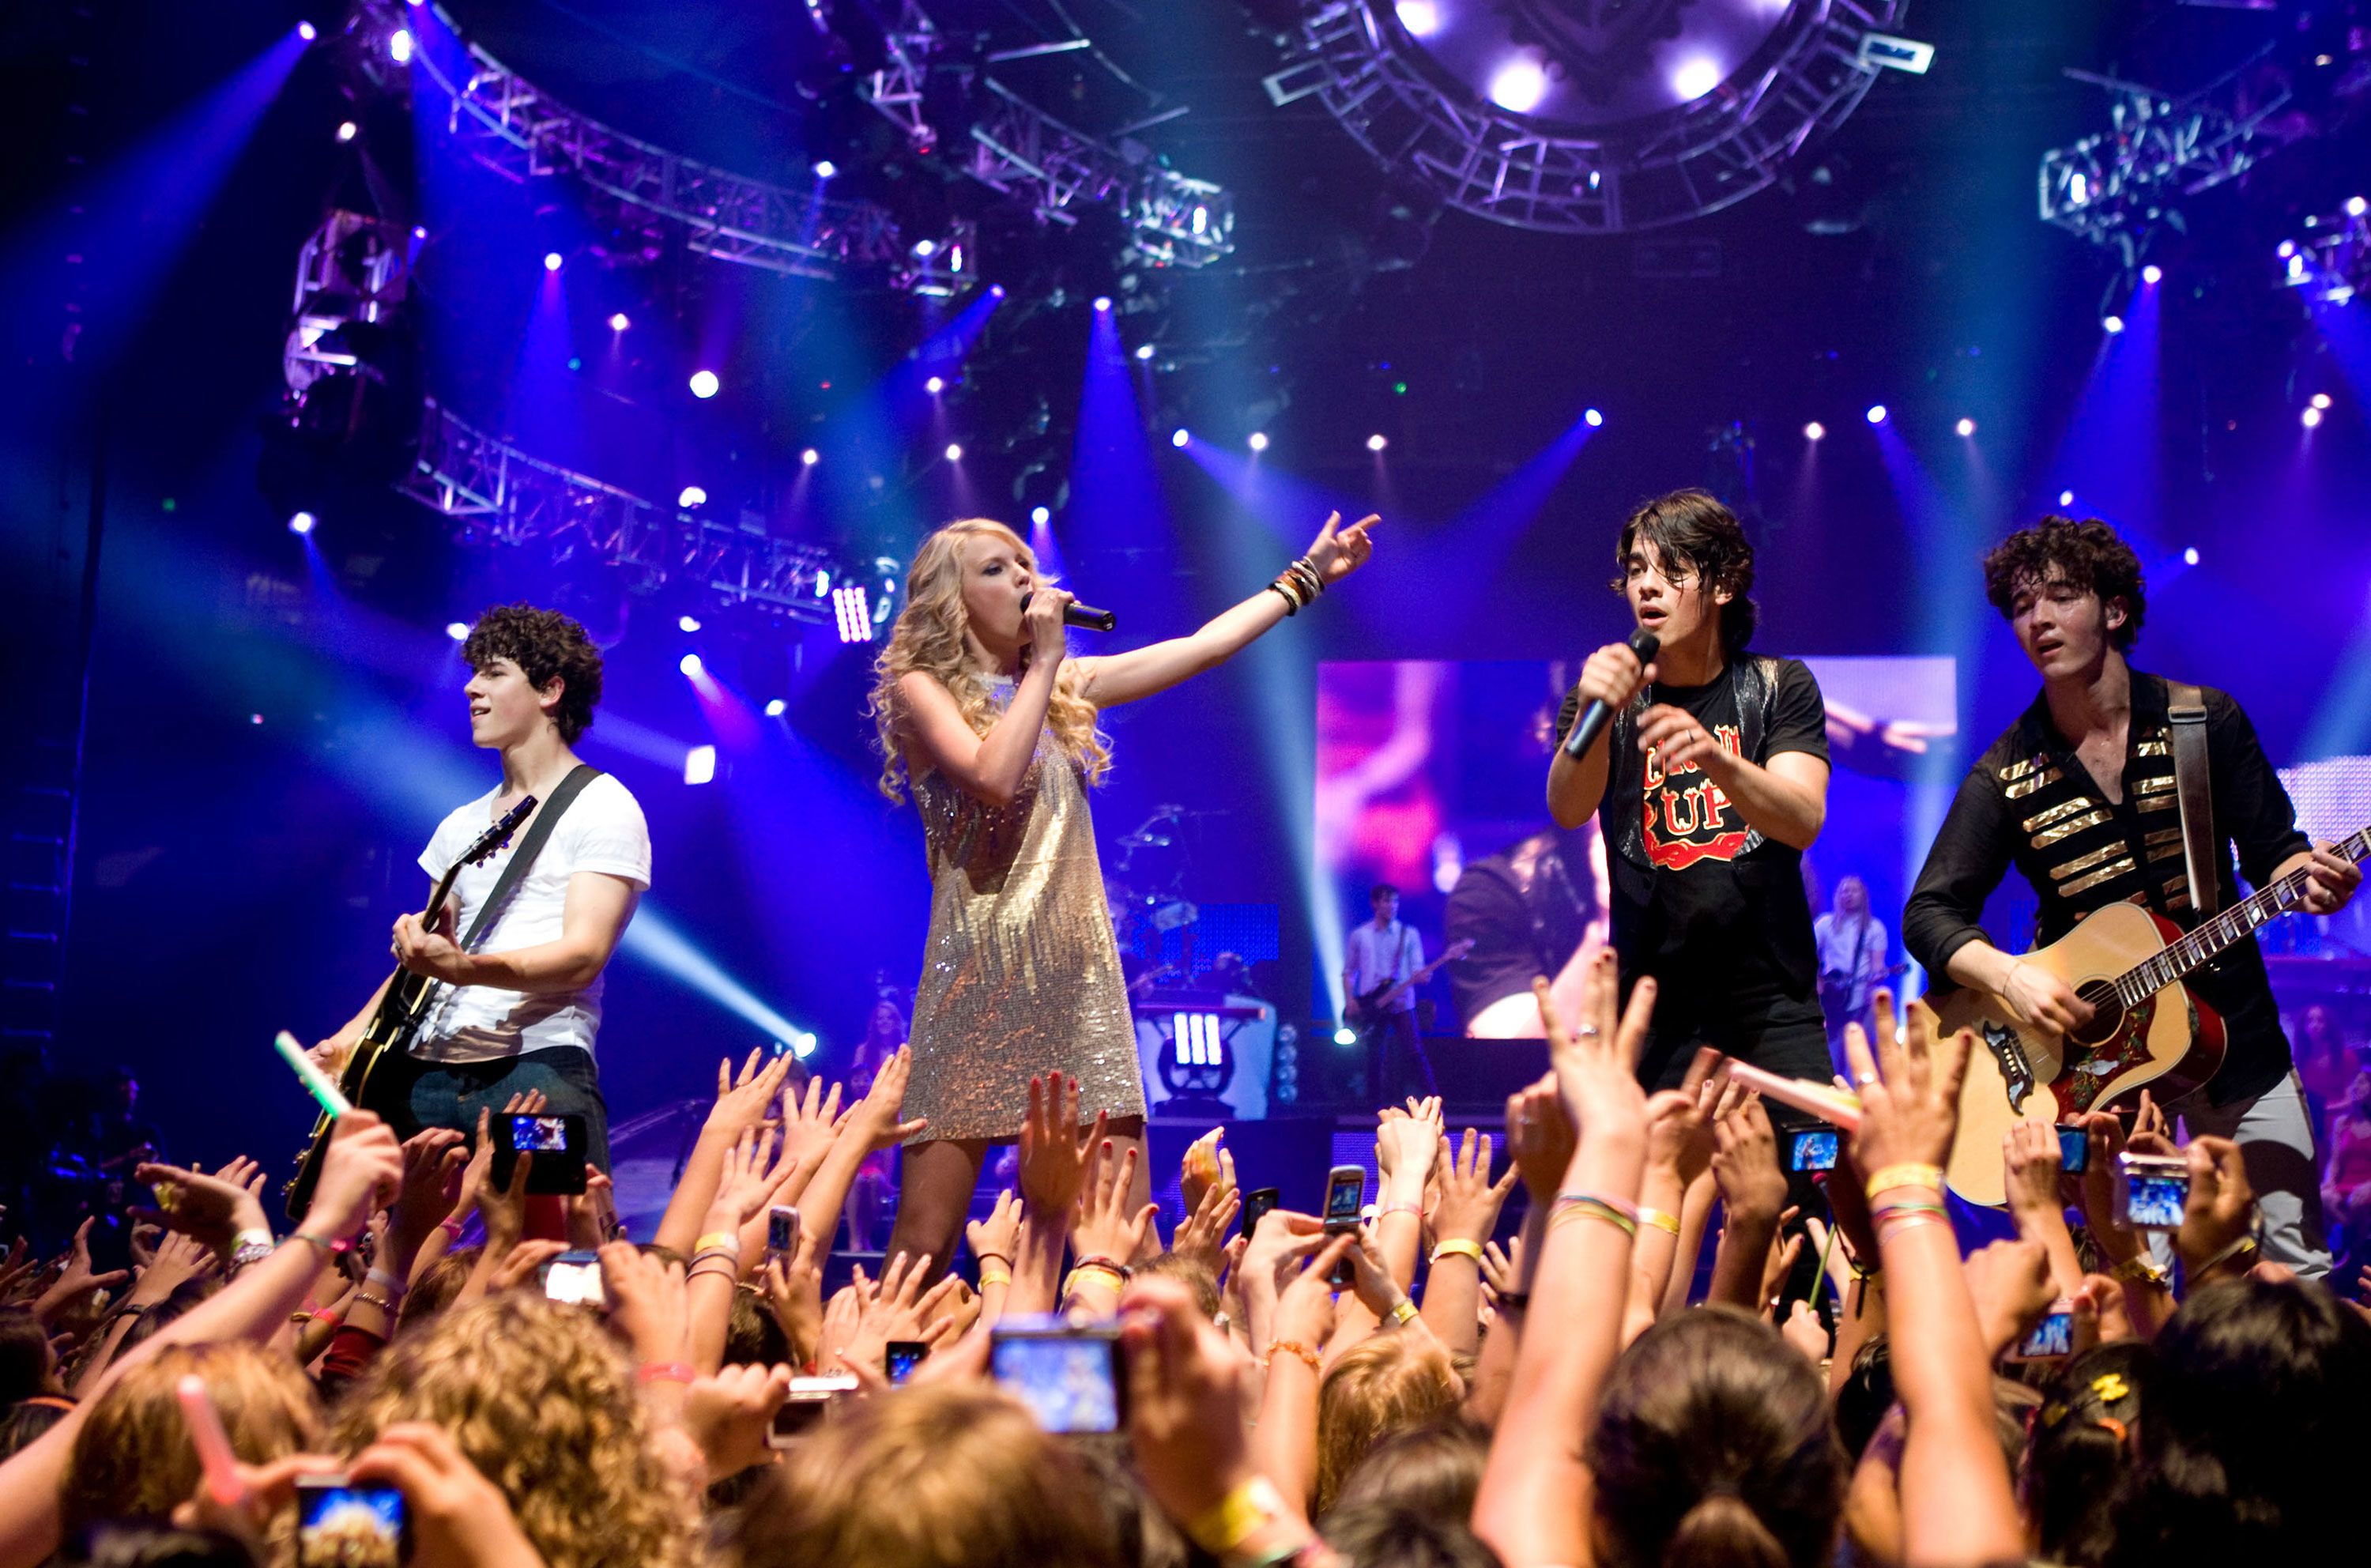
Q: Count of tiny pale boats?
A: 0